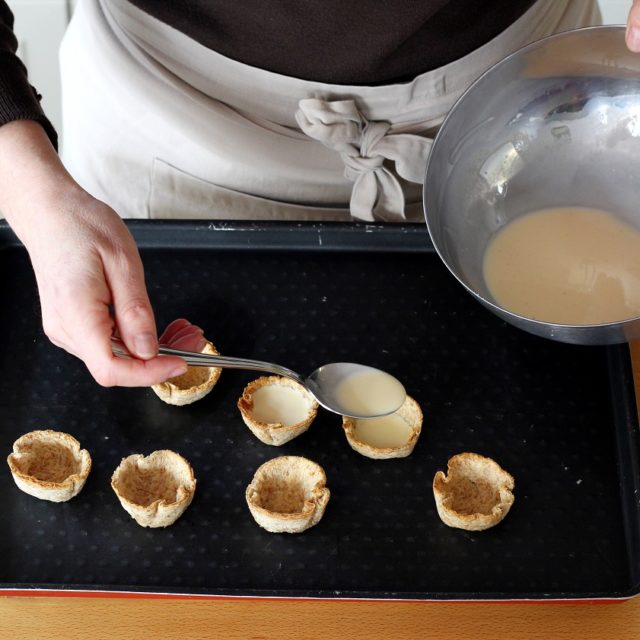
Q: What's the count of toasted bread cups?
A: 7